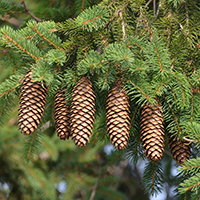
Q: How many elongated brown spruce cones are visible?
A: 6